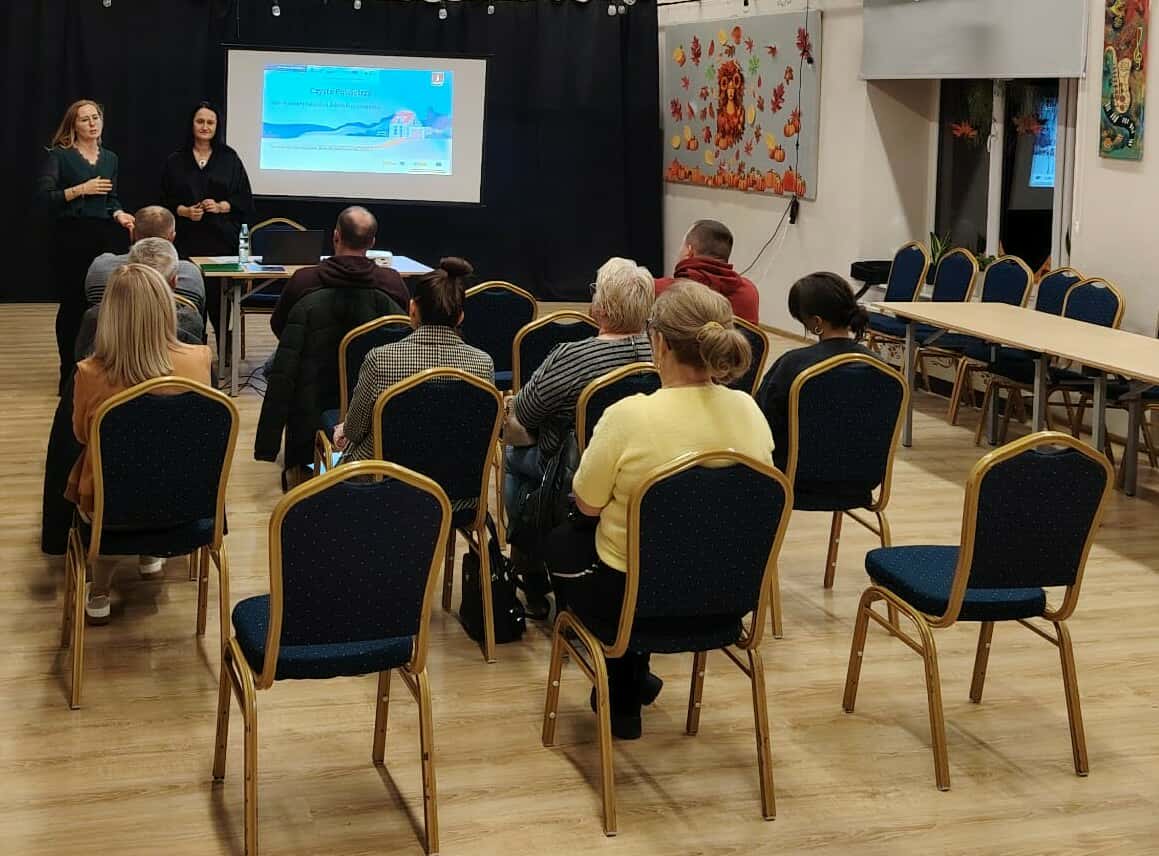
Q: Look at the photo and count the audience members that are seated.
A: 9